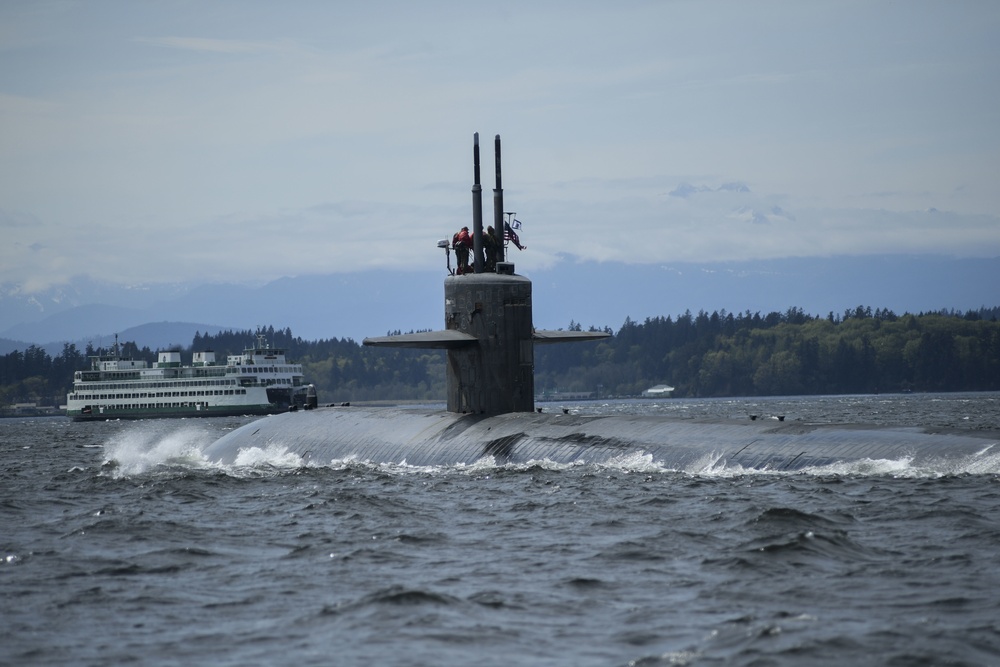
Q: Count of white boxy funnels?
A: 2